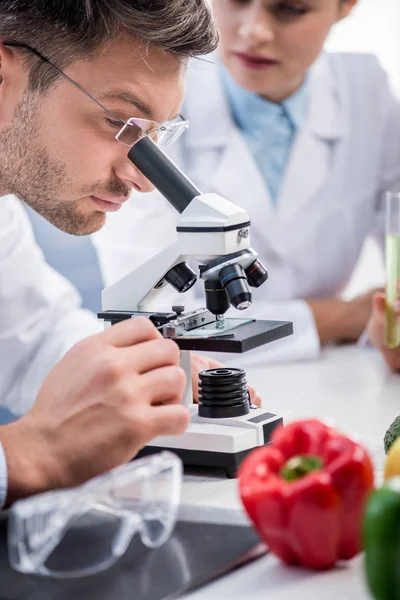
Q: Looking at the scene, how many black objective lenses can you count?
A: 3